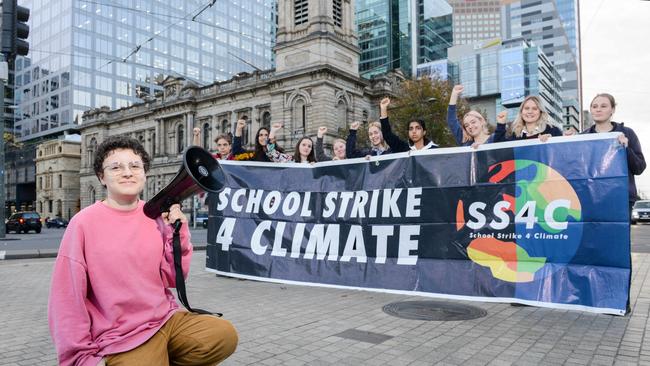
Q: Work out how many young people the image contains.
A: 10